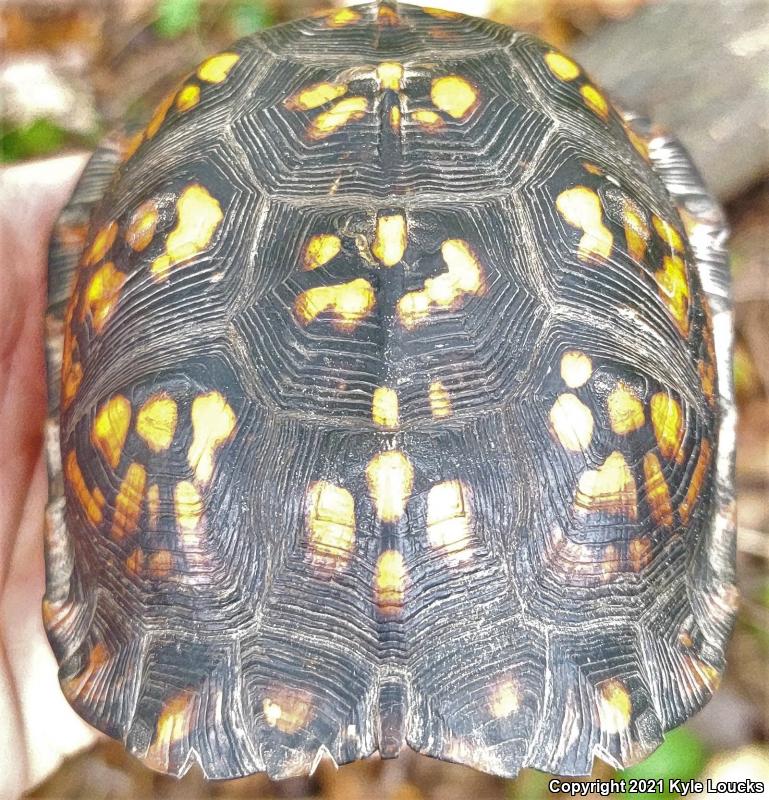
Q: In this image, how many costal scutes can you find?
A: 6